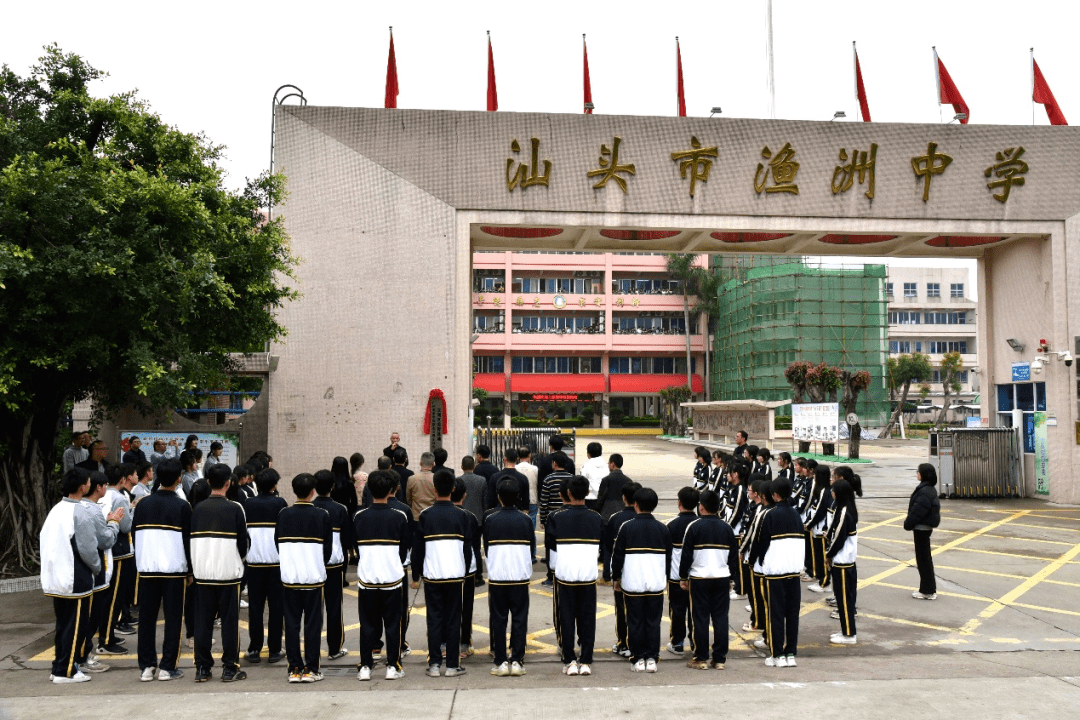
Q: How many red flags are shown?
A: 7